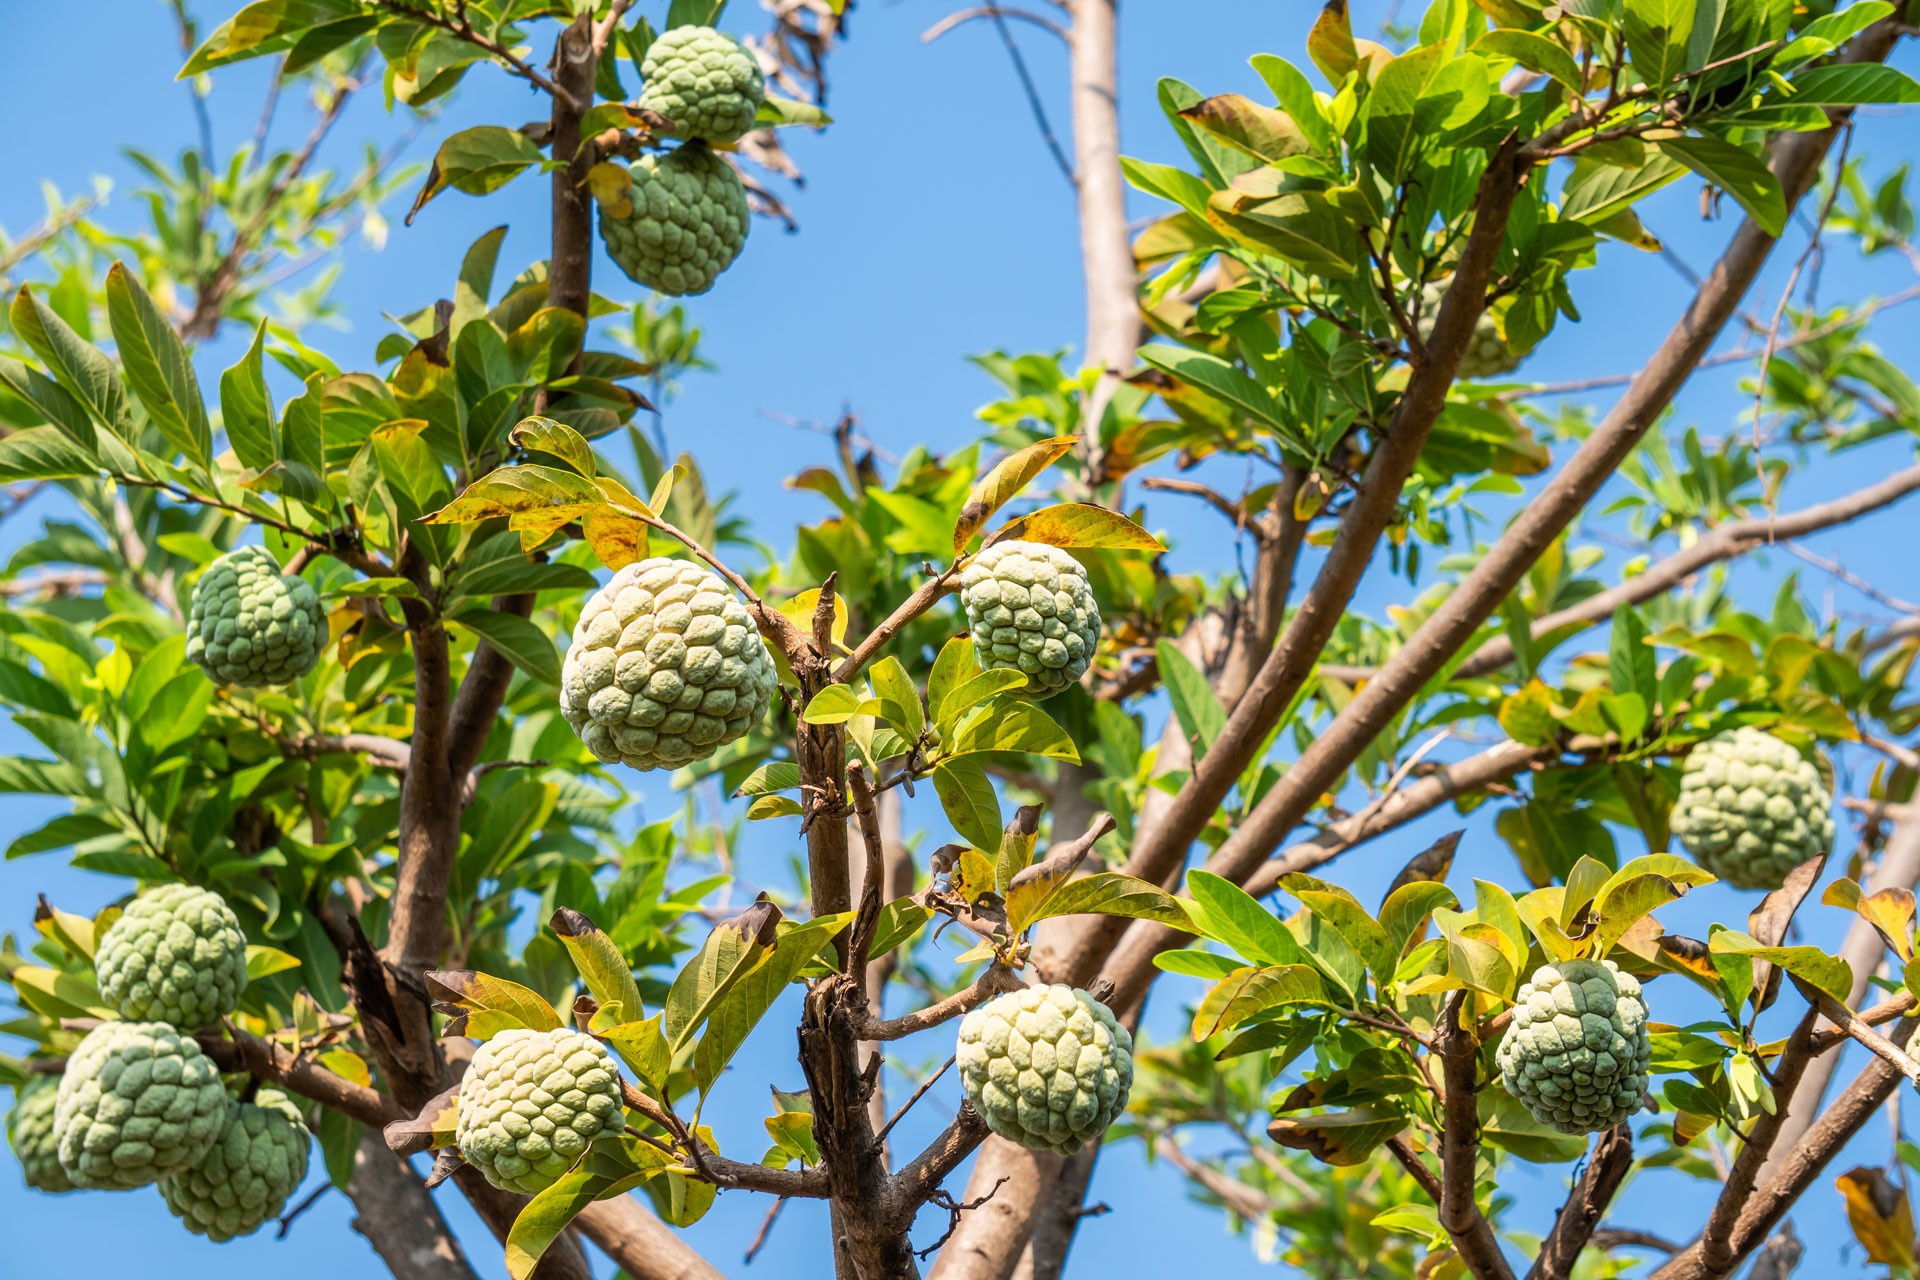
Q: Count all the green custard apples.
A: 14